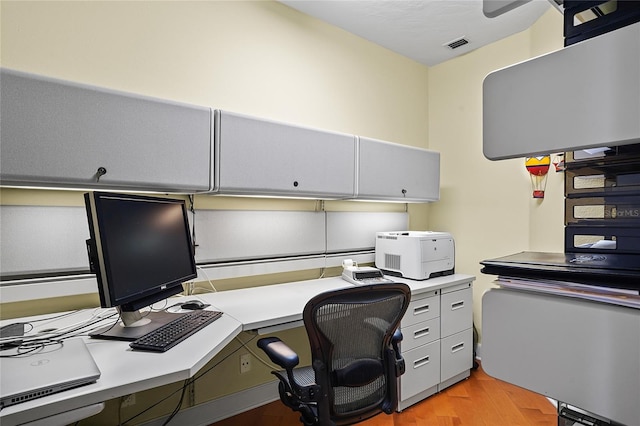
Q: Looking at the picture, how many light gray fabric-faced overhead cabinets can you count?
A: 3